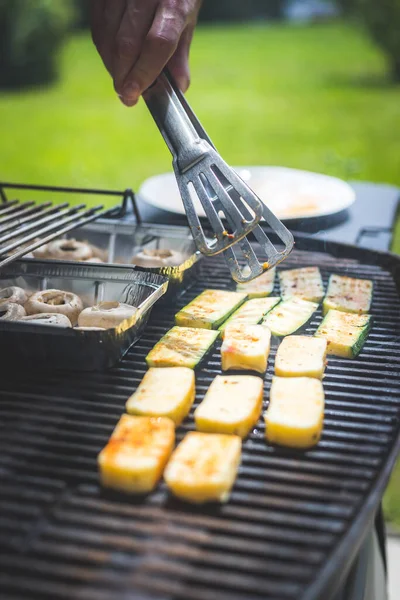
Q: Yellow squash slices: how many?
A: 7